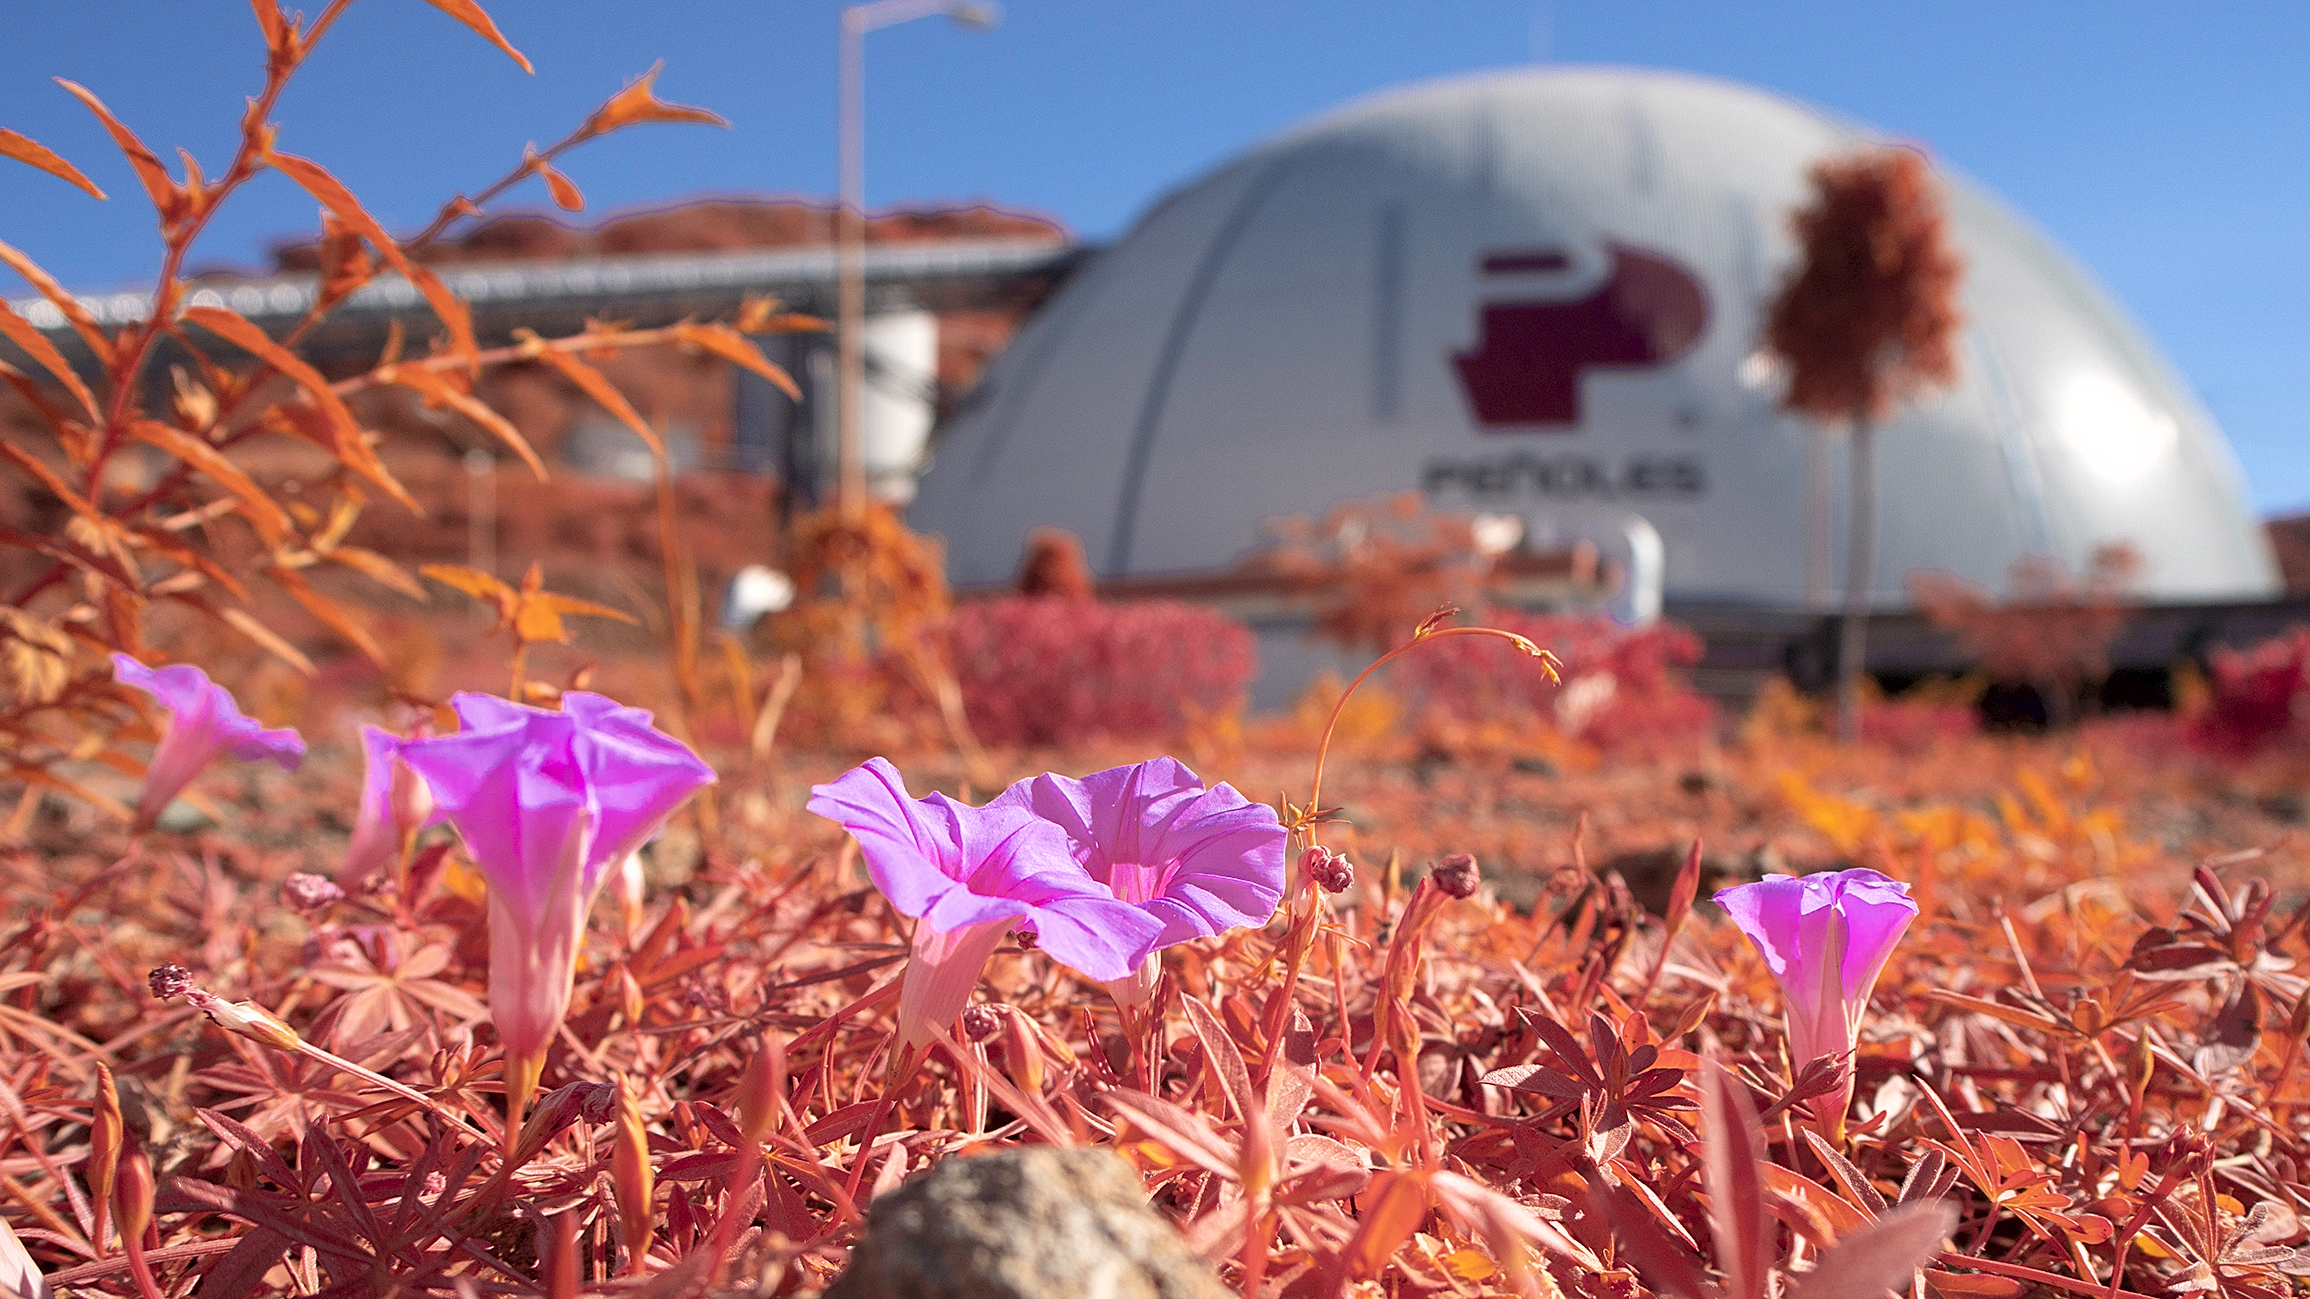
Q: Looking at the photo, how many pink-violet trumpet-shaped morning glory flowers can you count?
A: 6